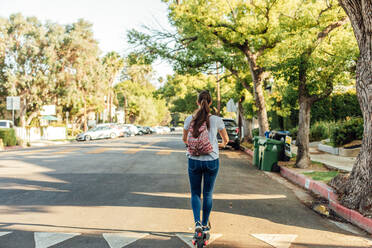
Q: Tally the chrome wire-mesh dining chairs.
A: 0